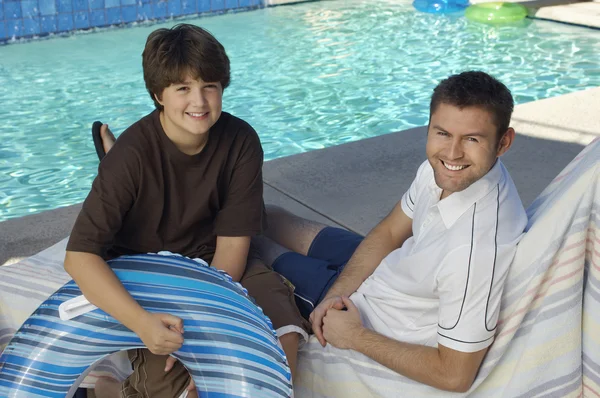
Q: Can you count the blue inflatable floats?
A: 2